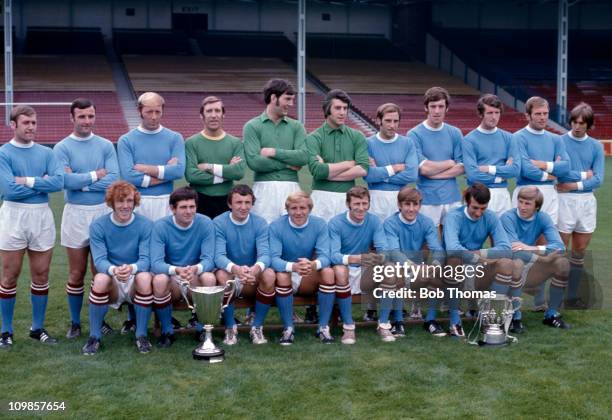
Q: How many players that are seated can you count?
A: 8